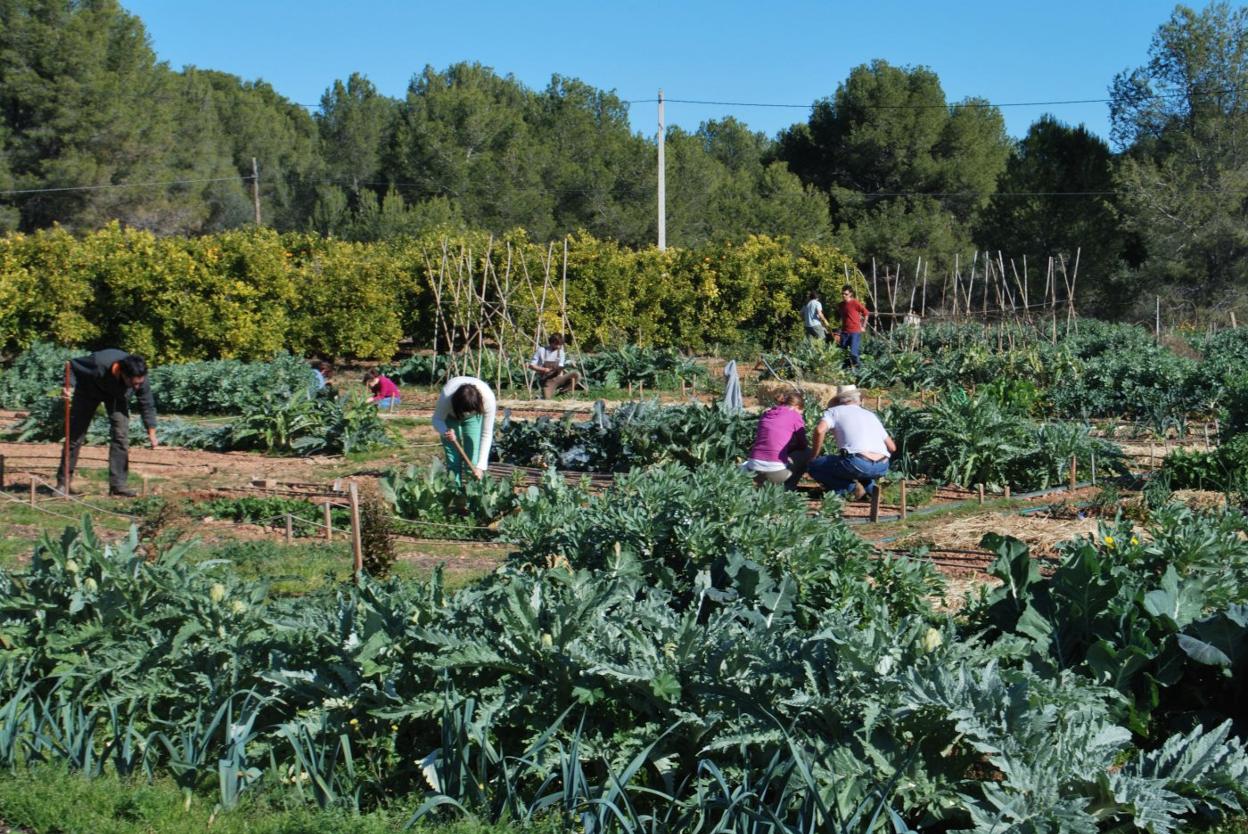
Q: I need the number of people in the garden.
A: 9